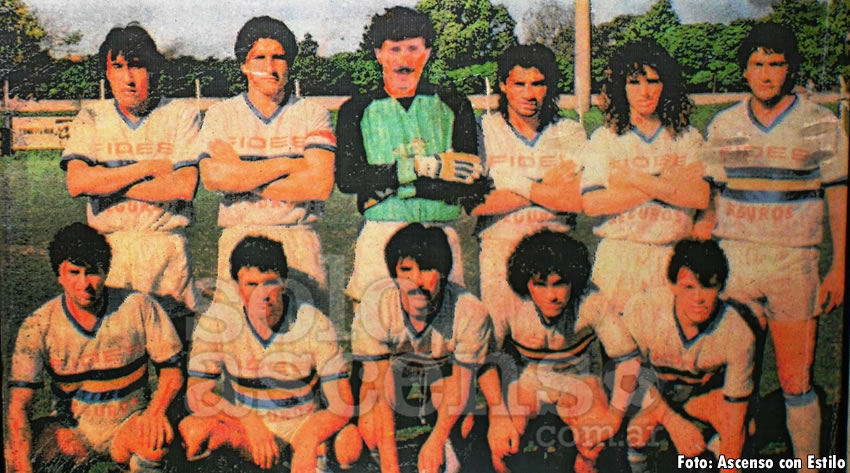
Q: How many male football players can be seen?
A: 11